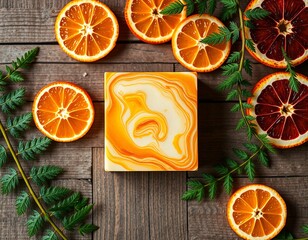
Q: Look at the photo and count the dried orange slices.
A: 7